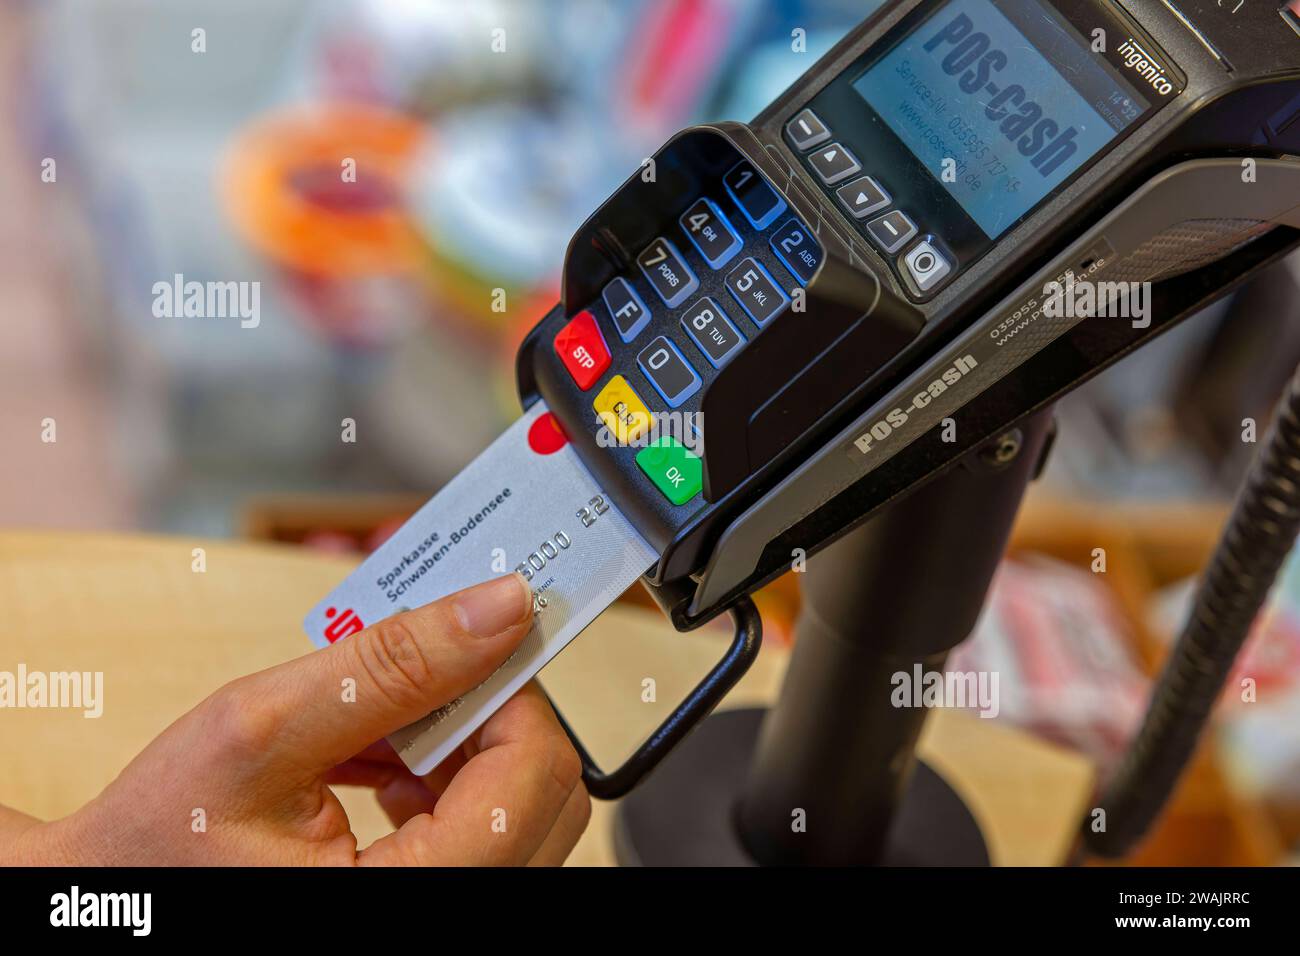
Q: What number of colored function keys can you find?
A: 3